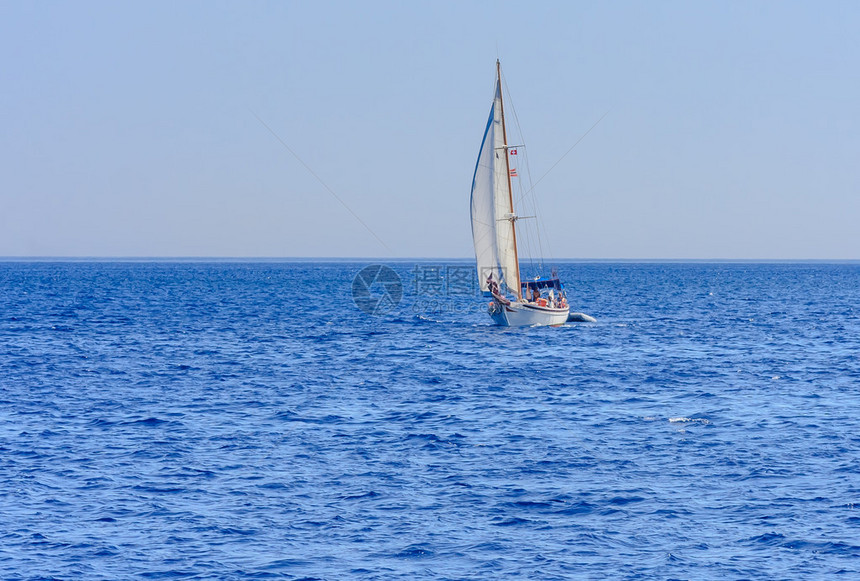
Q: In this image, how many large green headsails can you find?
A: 0